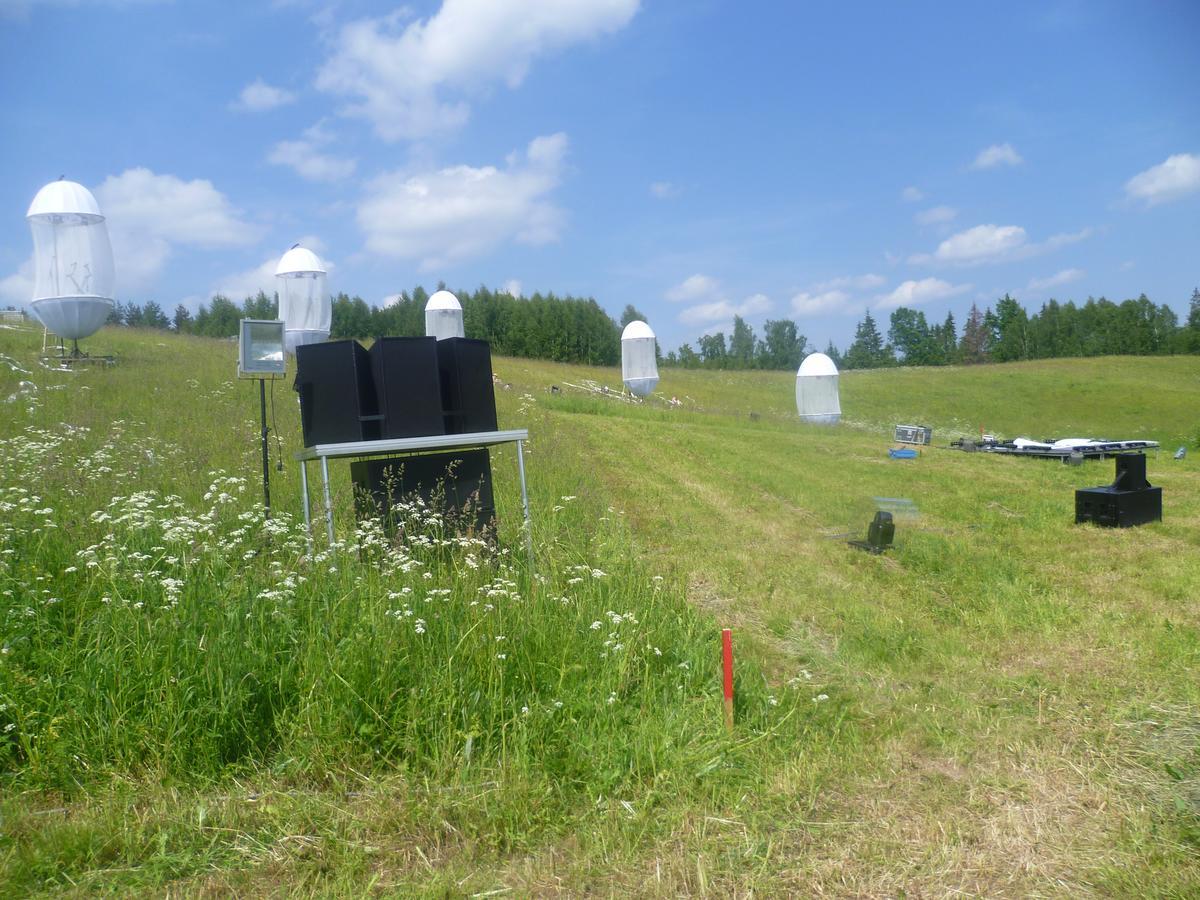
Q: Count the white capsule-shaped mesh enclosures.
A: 5